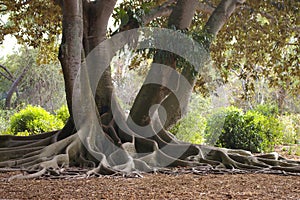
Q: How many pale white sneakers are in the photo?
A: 0